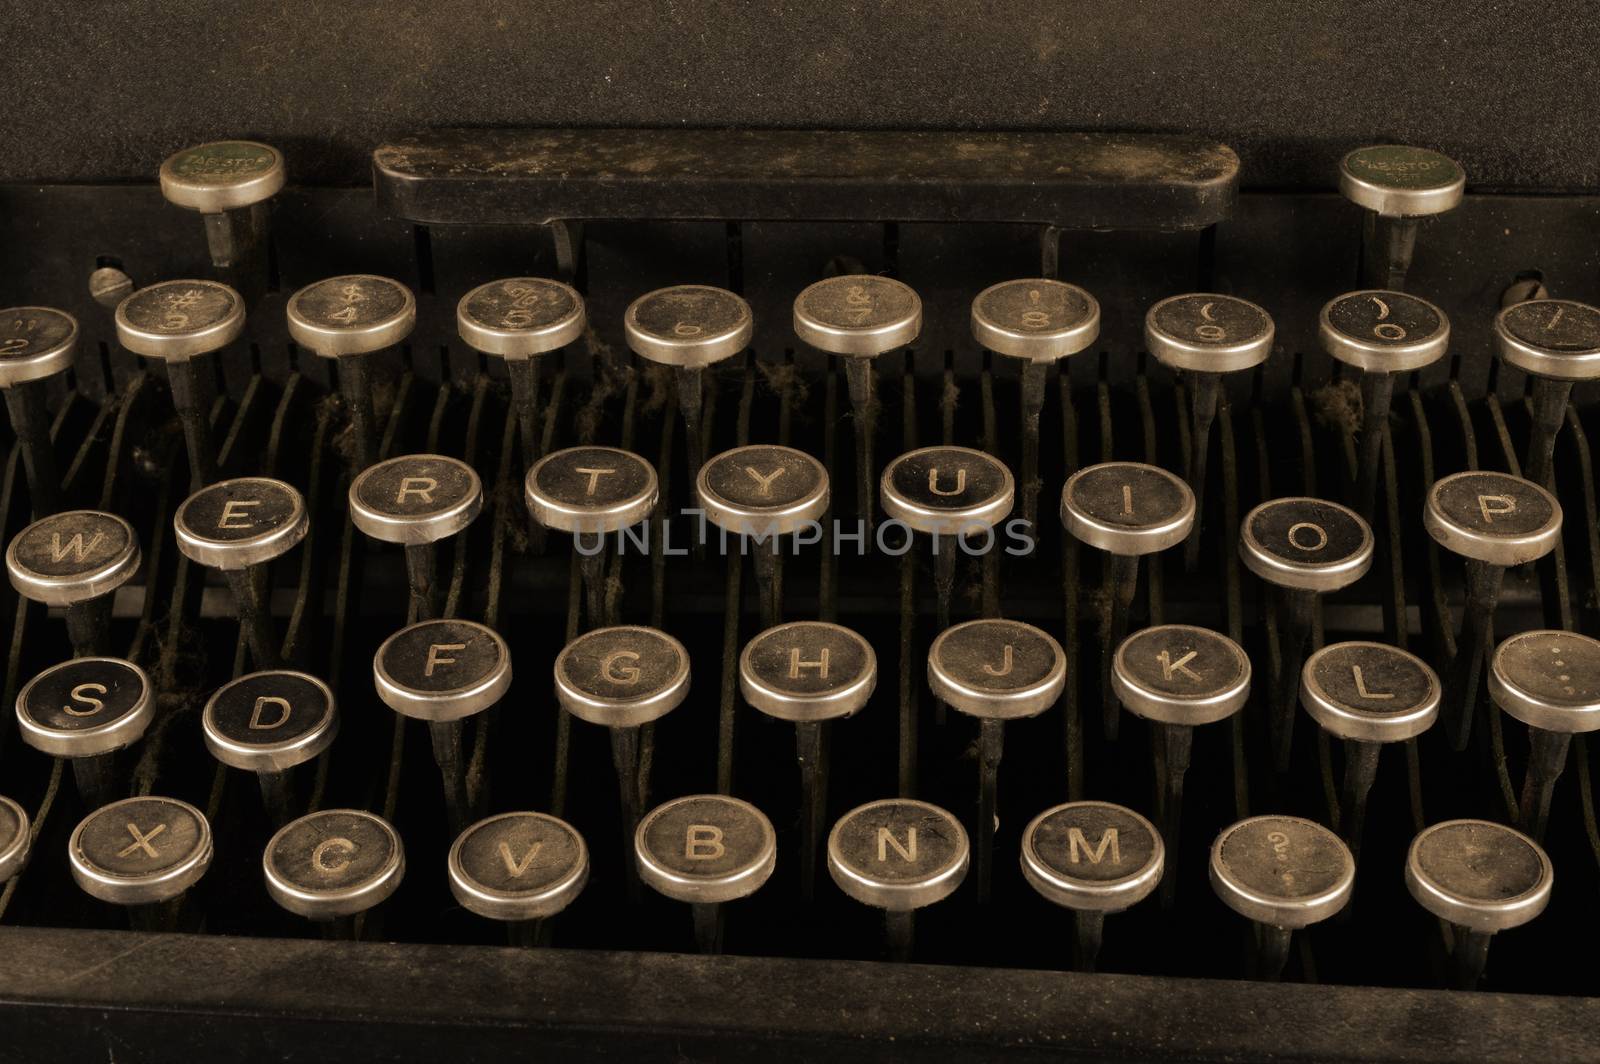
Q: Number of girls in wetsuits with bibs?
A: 0